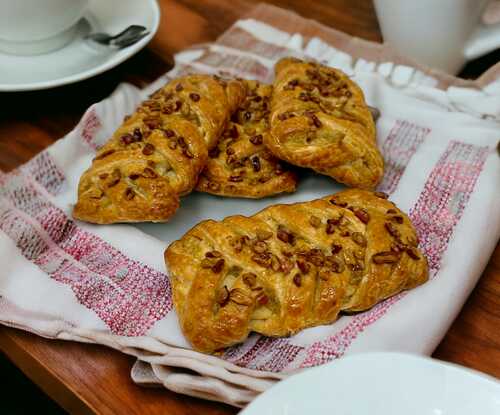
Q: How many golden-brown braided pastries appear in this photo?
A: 4